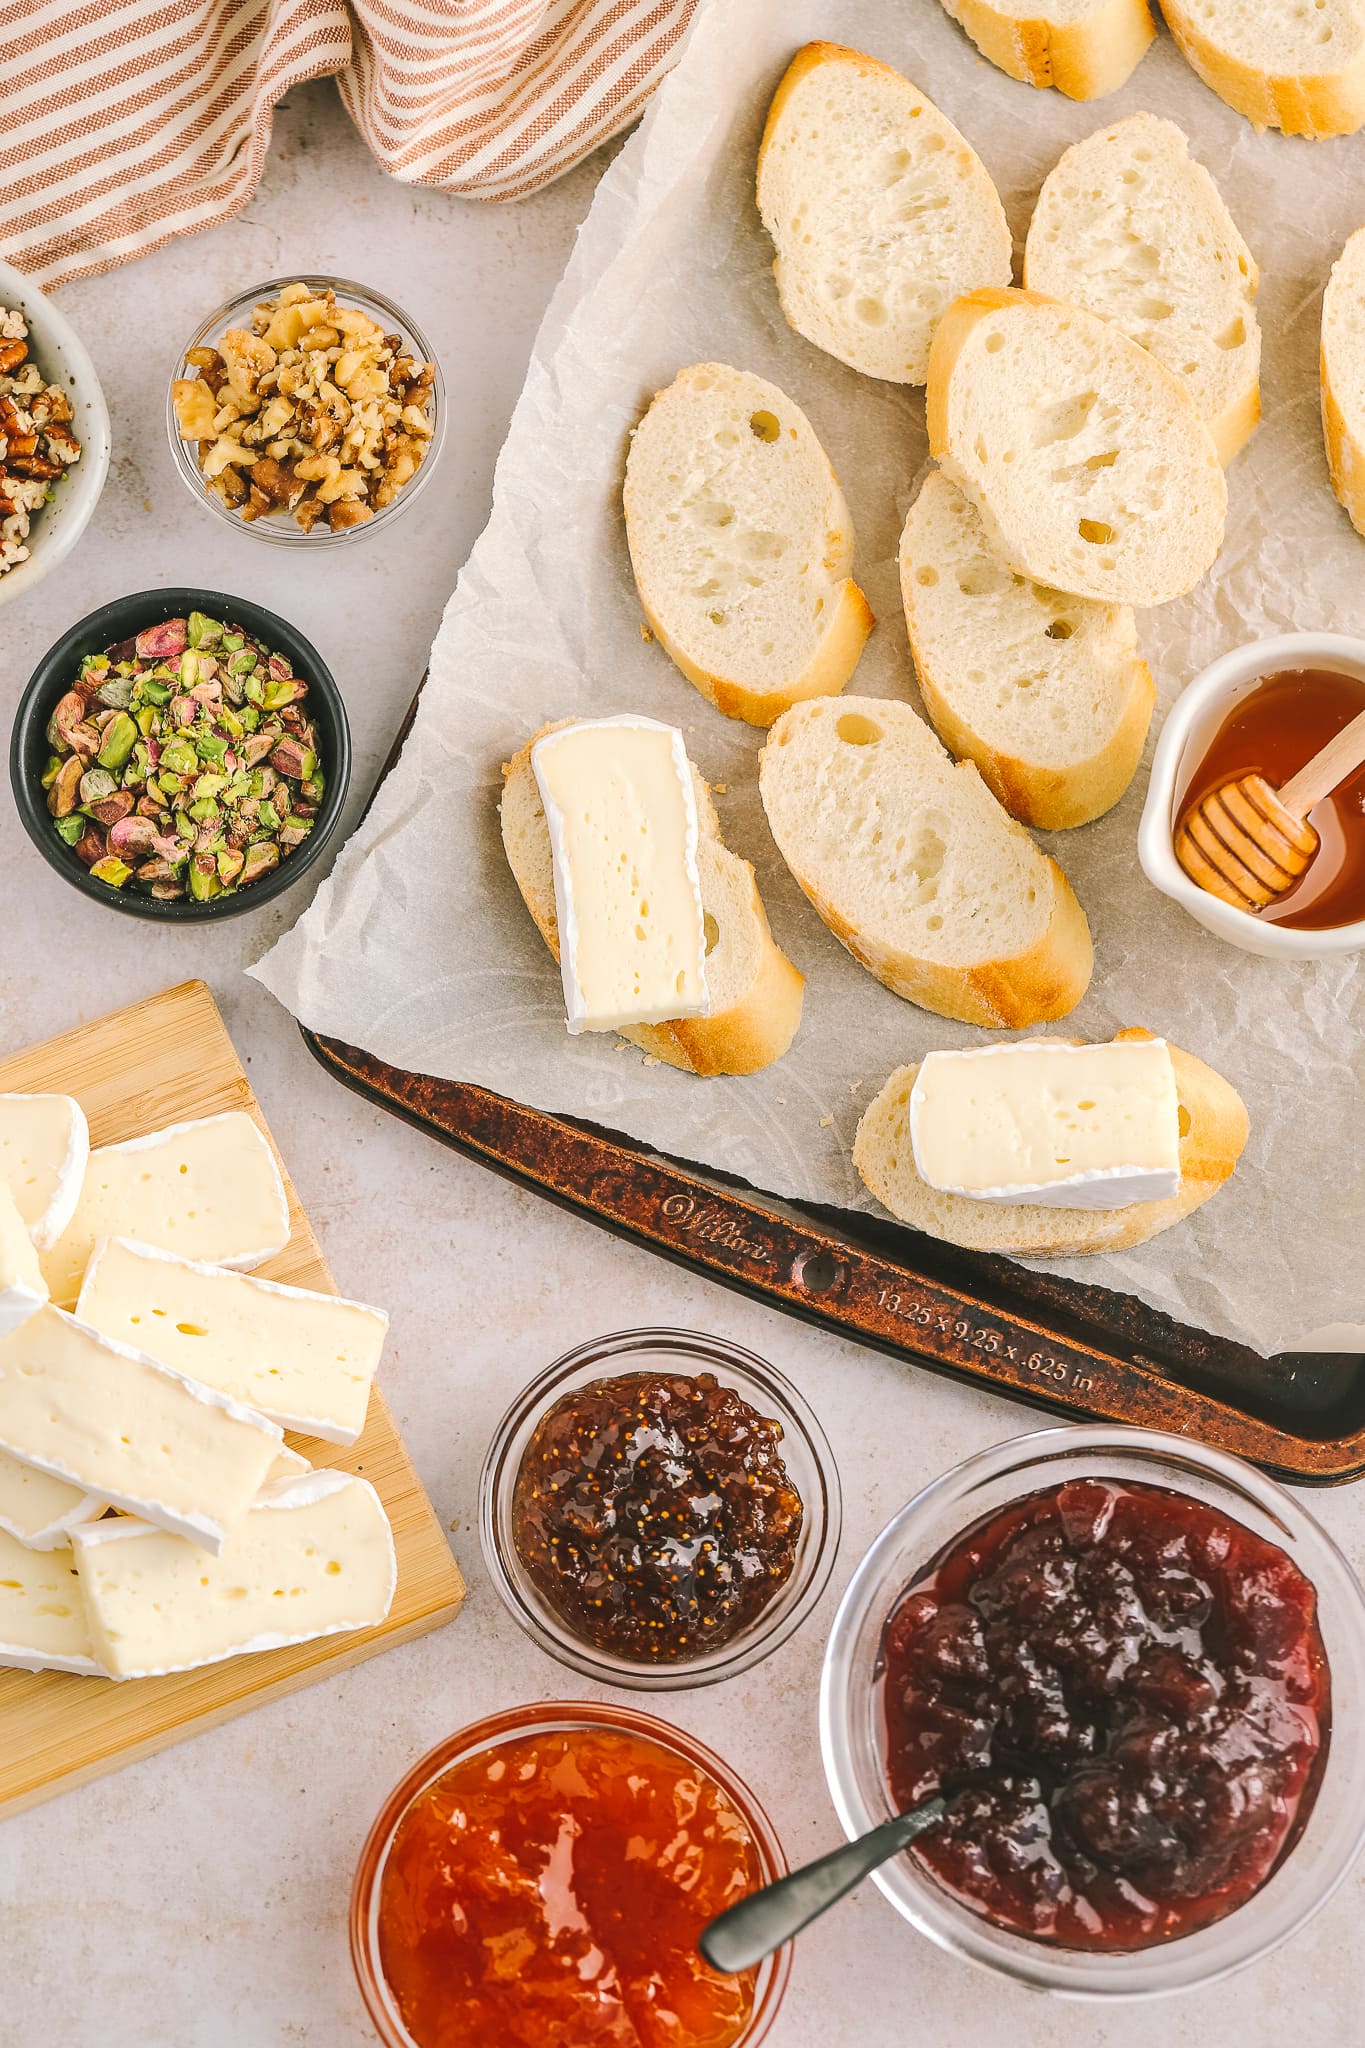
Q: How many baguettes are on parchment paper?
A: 11